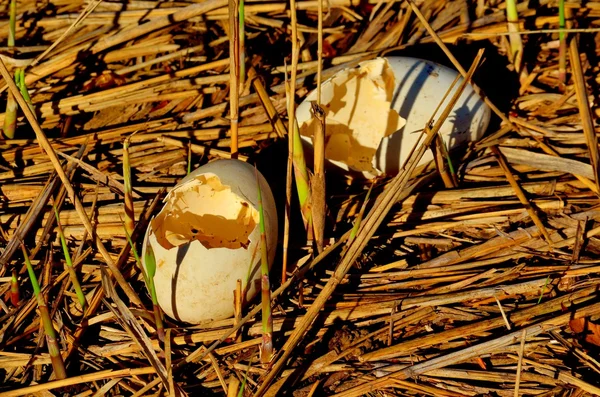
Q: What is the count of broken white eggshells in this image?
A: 2